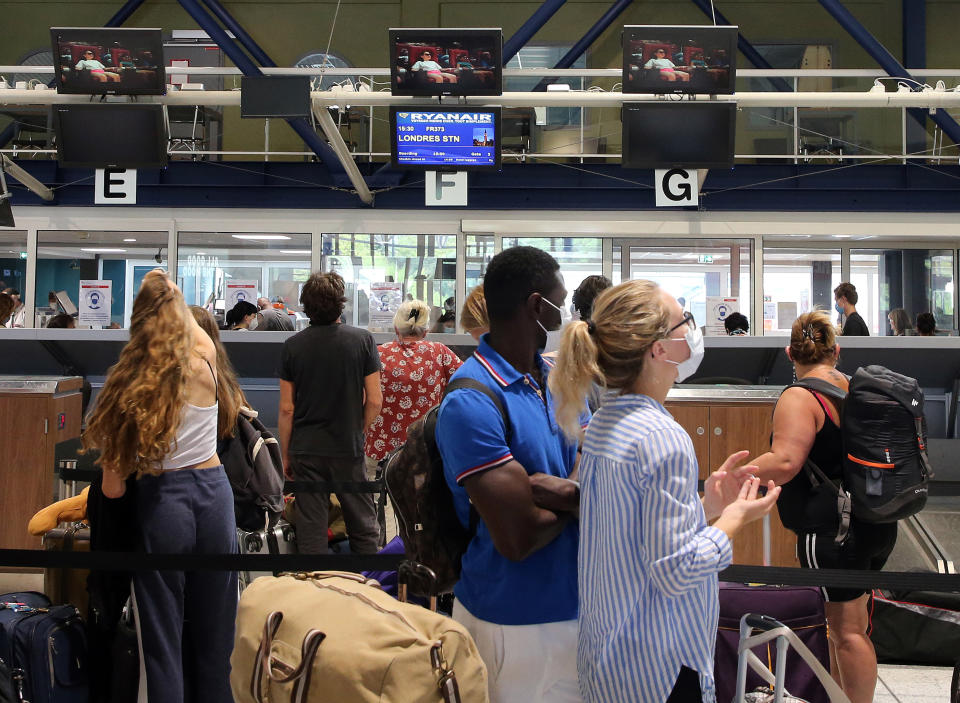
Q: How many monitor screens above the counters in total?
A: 7